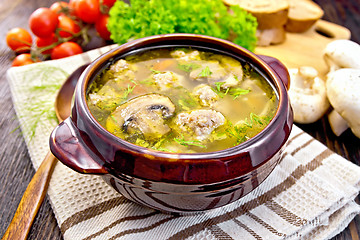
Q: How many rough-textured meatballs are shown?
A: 6